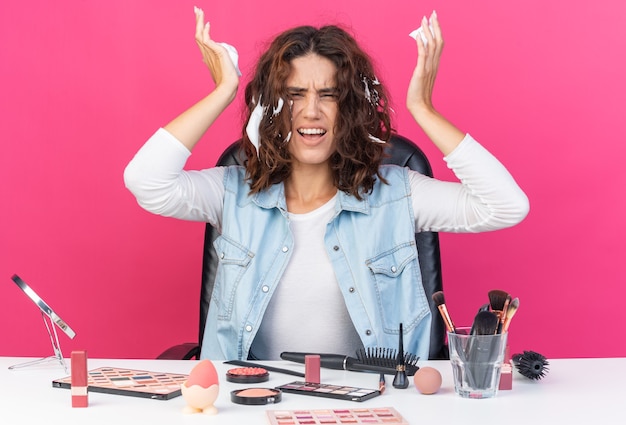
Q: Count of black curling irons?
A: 0